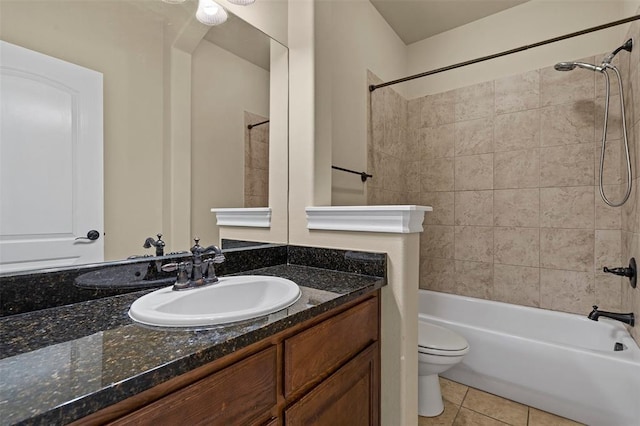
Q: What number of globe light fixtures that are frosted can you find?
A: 2